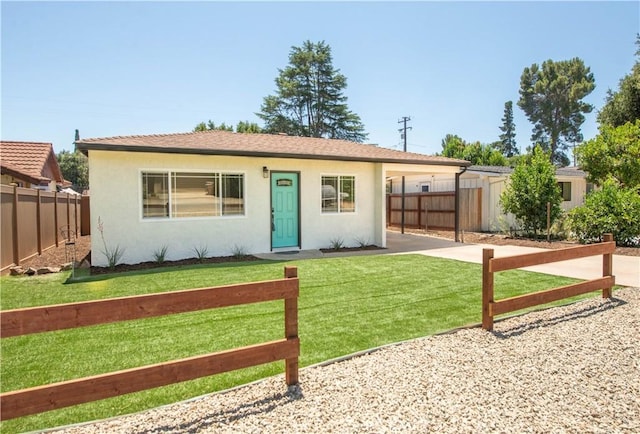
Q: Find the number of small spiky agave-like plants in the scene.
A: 6